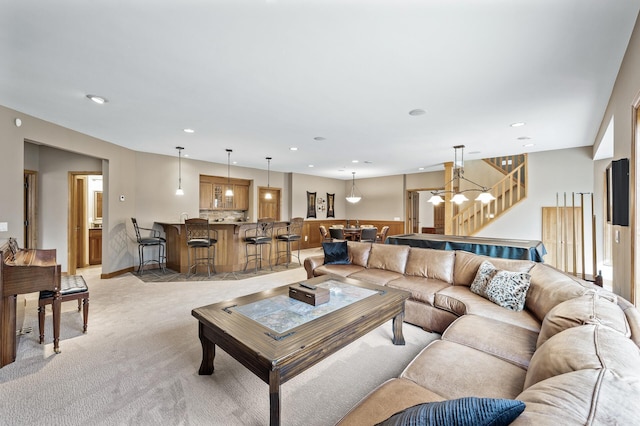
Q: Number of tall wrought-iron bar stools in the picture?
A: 4